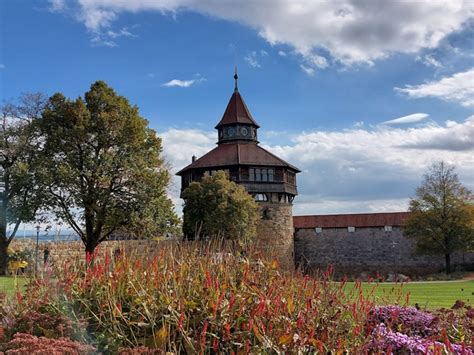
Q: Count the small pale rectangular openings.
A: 3